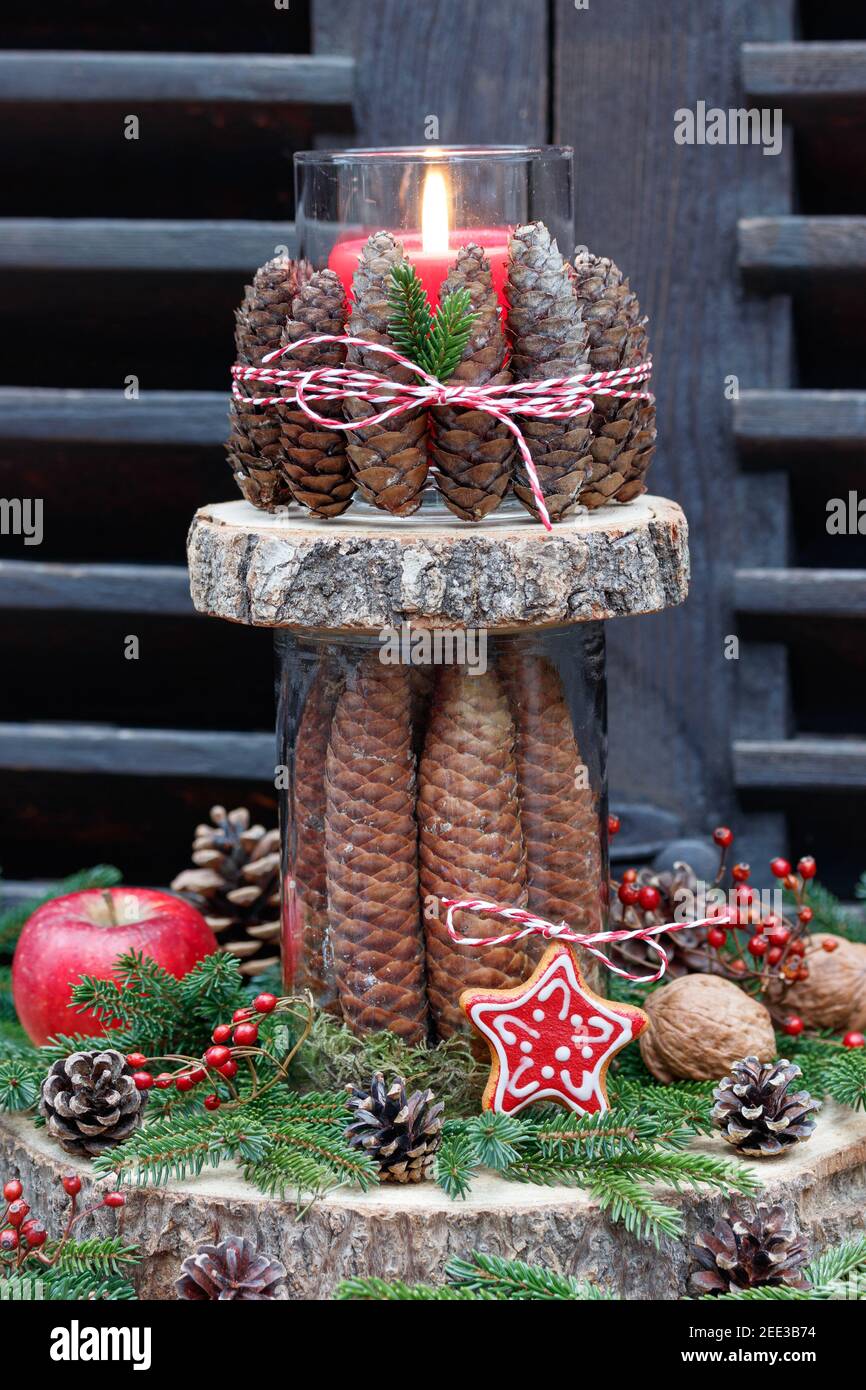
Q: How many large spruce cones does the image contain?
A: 4